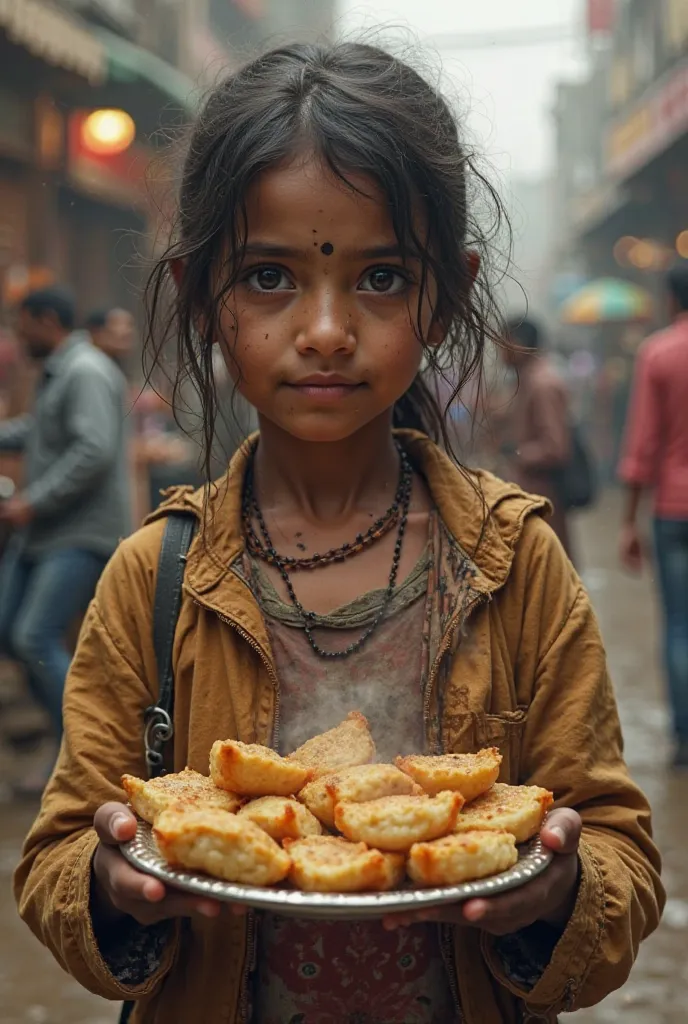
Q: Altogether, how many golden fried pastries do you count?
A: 11